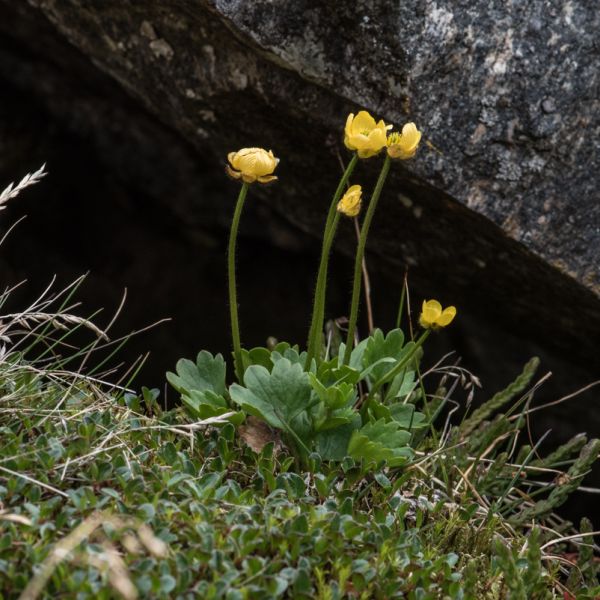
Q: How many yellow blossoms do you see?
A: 5